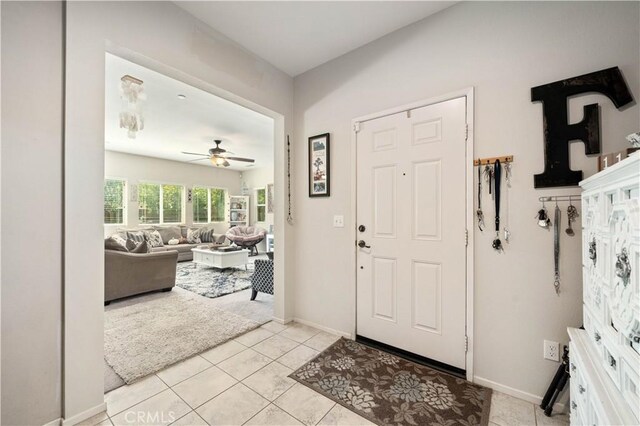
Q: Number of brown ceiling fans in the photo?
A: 1